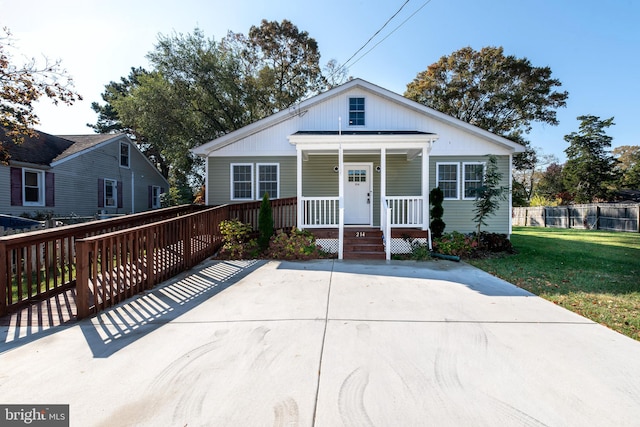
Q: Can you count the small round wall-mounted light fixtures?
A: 2